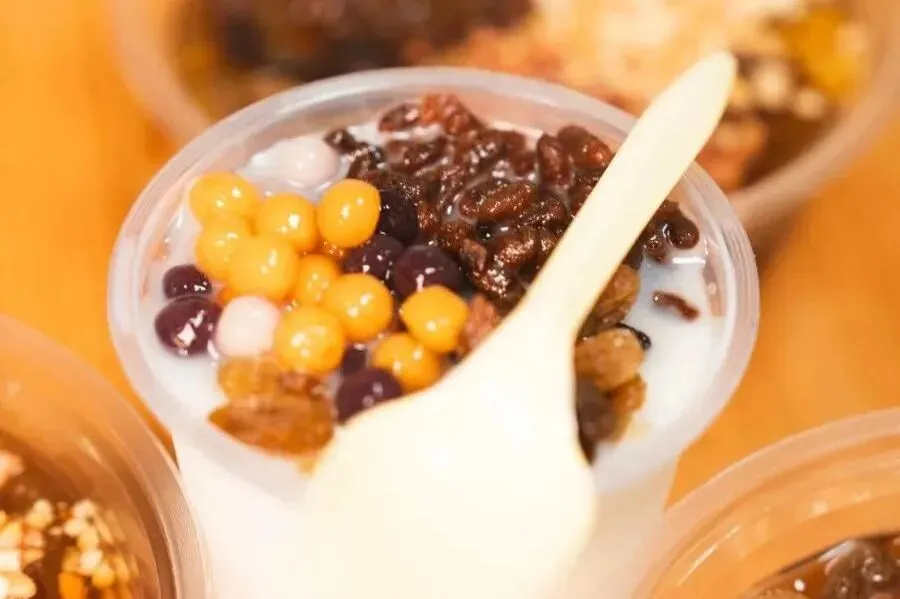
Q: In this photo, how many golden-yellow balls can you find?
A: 10